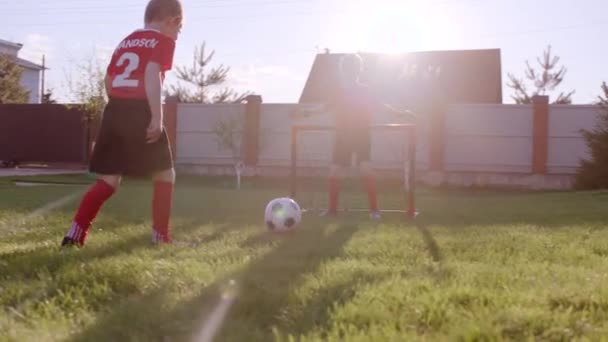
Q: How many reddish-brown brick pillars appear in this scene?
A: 4